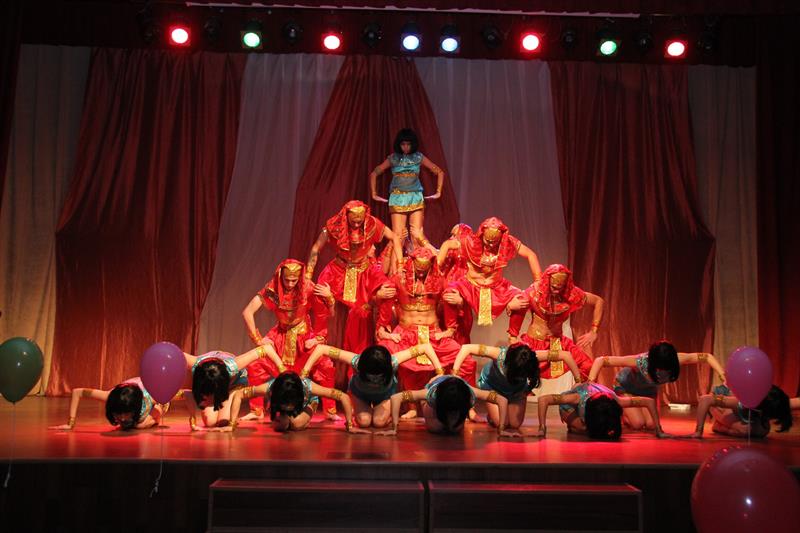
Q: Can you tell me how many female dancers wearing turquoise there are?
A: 10